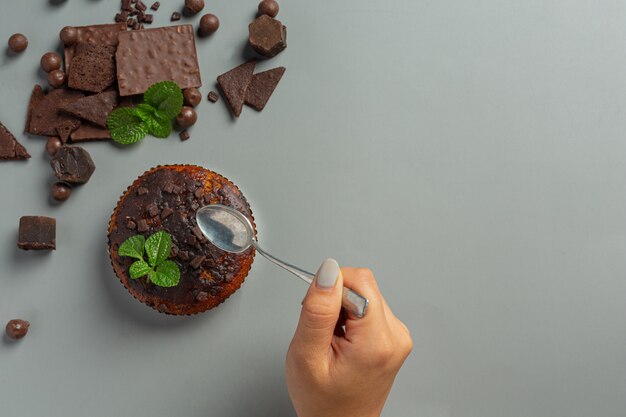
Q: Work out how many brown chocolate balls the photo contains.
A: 12